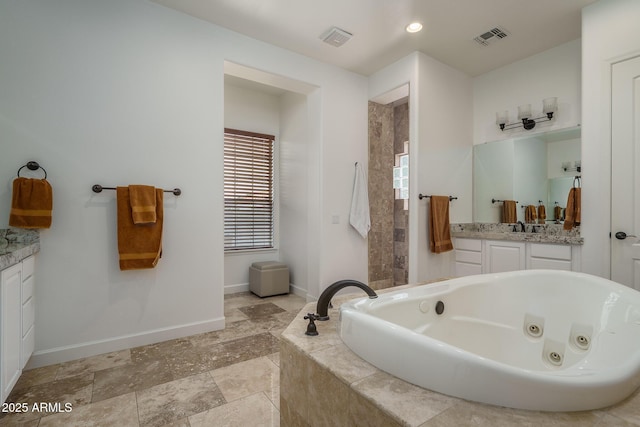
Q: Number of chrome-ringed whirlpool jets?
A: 3